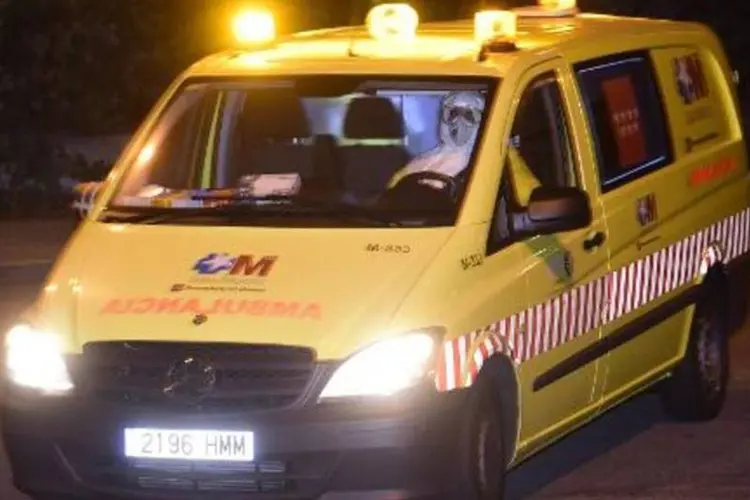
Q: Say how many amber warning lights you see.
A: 4